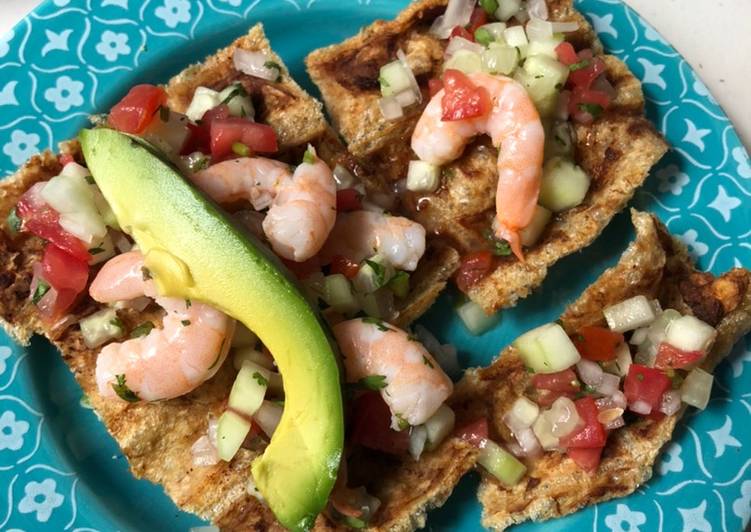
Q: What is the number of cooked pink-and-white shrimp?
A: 5